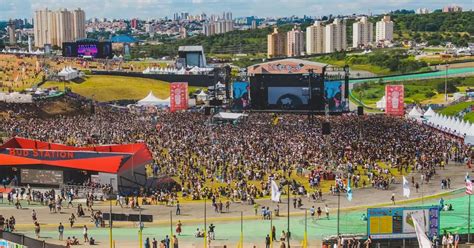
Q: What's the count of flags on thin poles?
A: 5